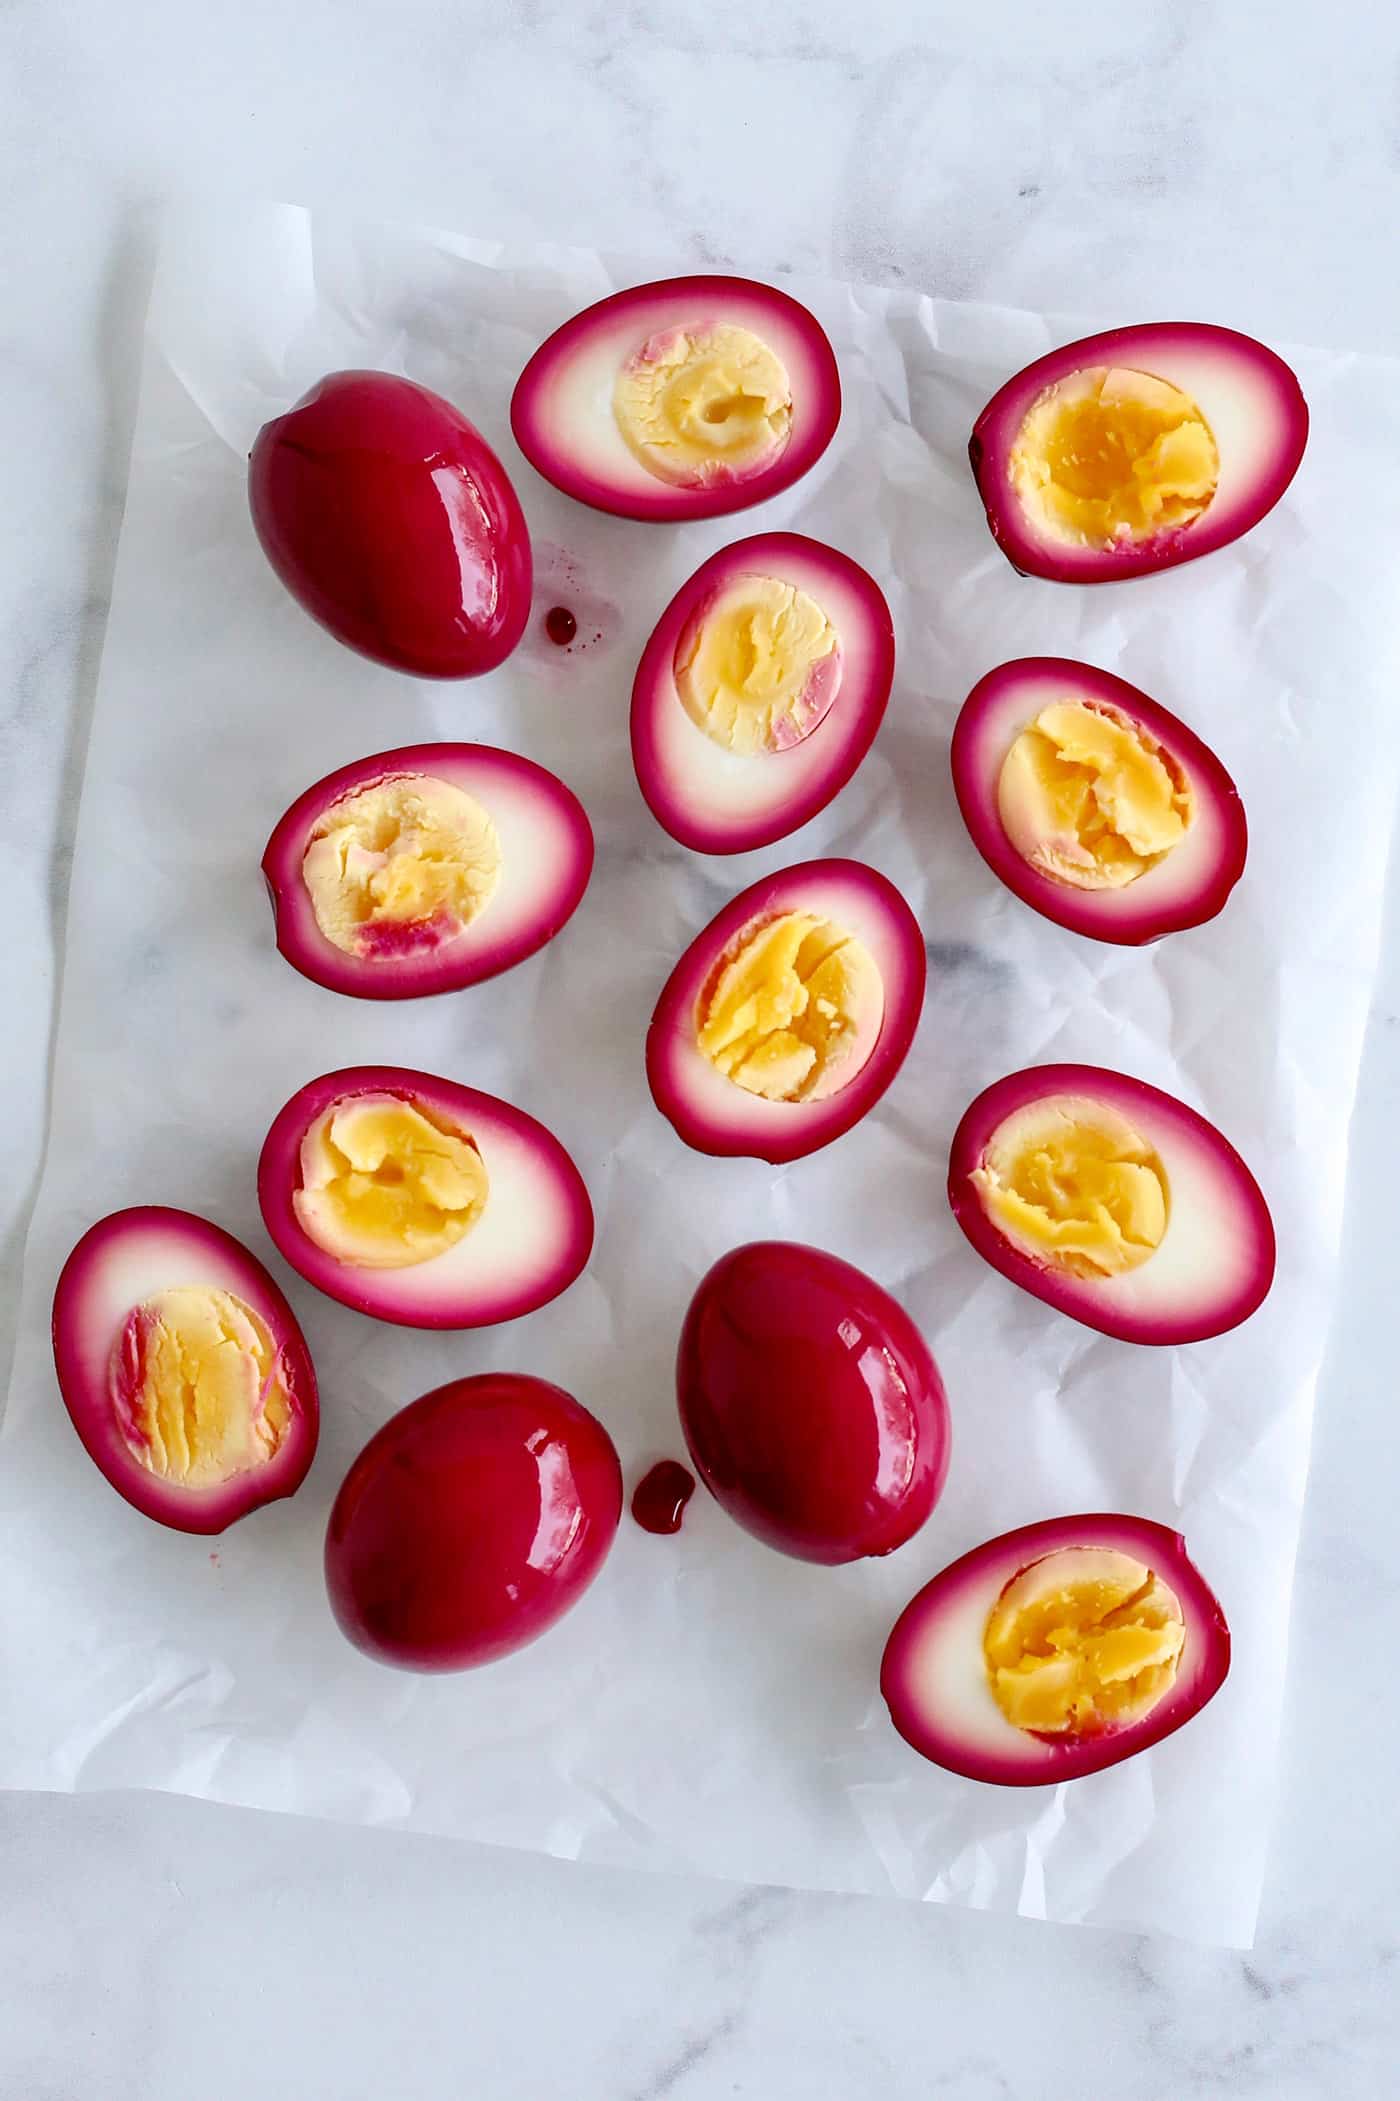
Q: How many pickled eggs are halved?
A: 10